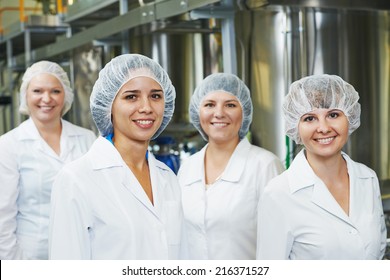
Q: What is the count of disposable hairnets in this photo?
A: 4